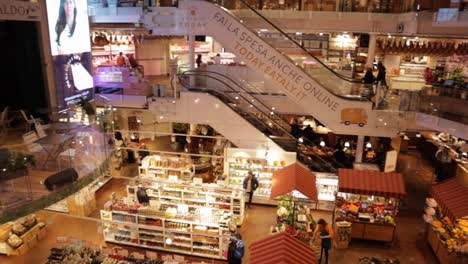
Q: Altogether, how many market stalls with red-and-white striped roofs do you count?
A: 4